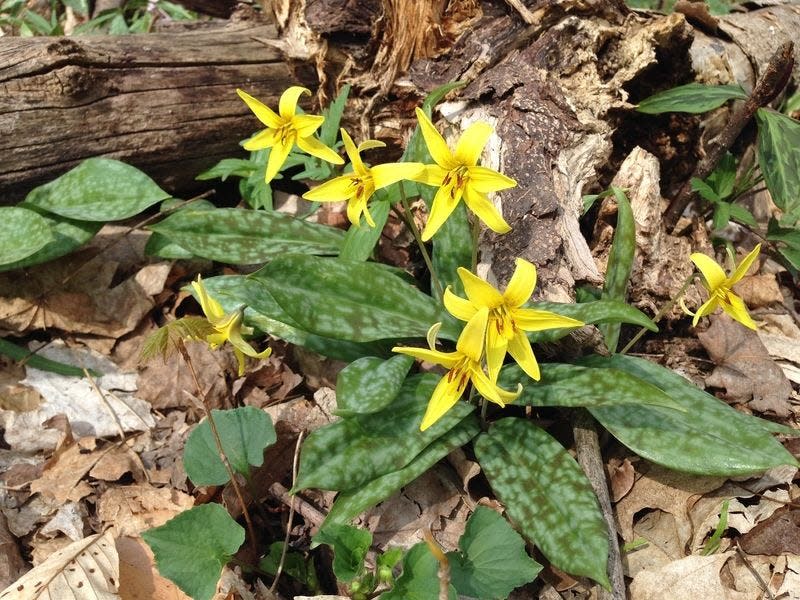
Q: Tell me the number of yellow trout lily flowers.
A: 7